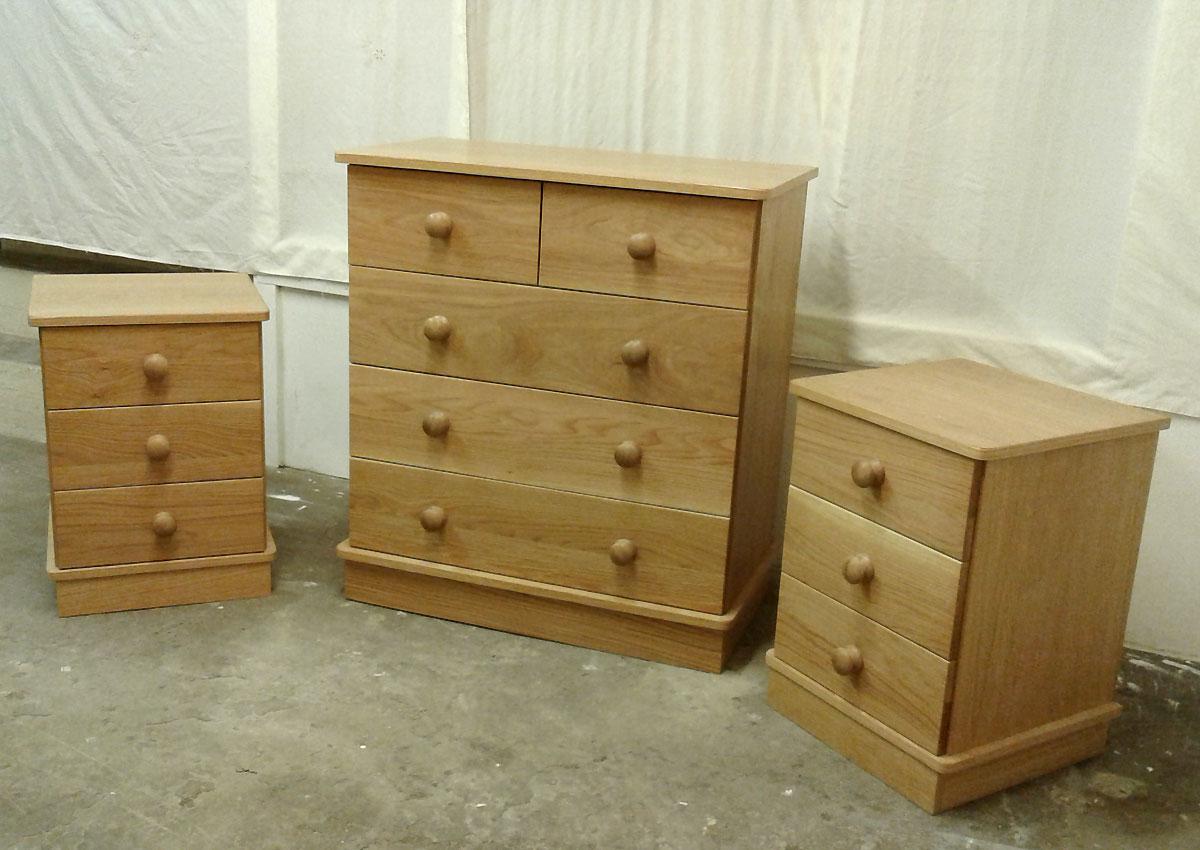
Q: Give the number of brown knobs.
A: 14